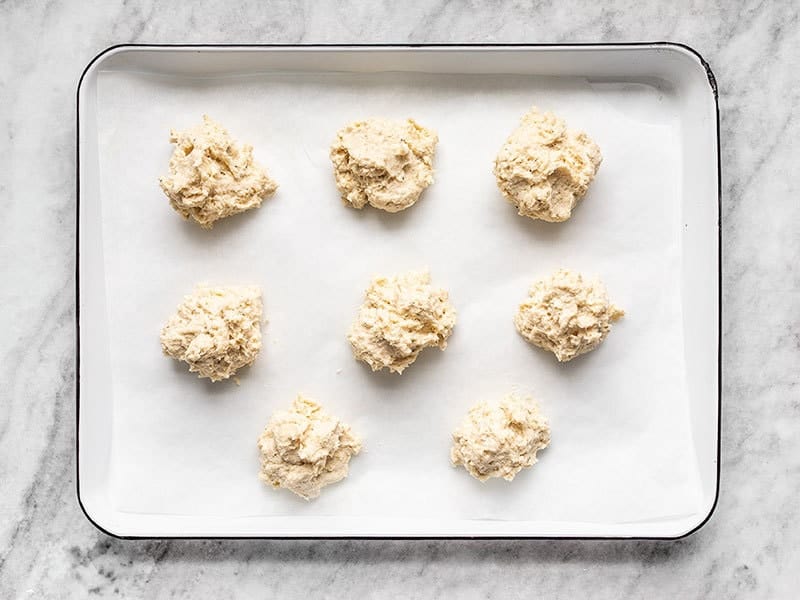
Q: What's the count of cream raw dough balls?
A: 8